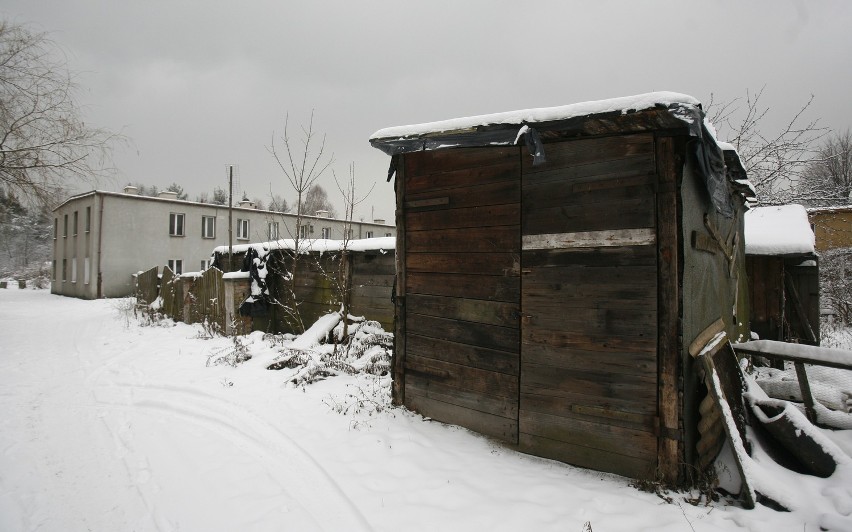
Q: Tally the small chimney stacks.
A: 5